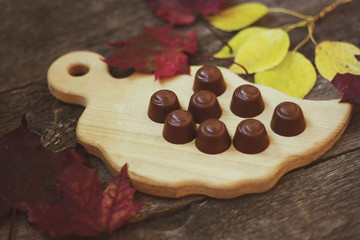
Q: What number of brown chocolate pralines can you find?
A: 8